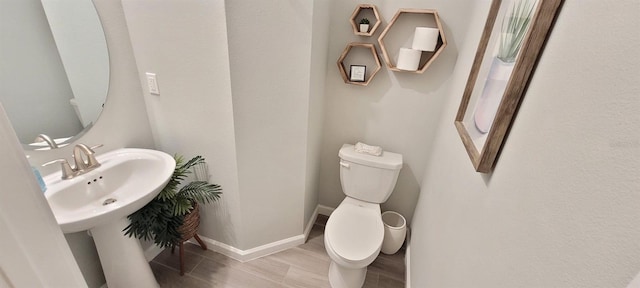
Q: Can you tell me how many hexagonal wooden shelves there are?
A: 3